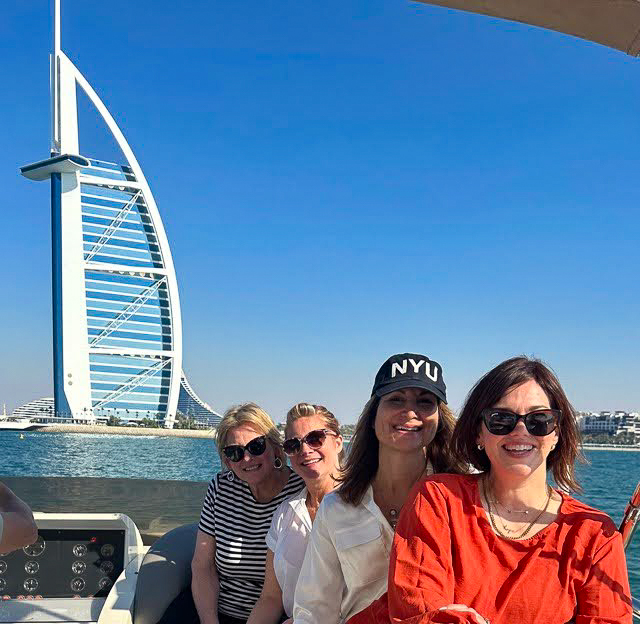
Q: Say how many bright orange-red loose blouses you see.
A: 1